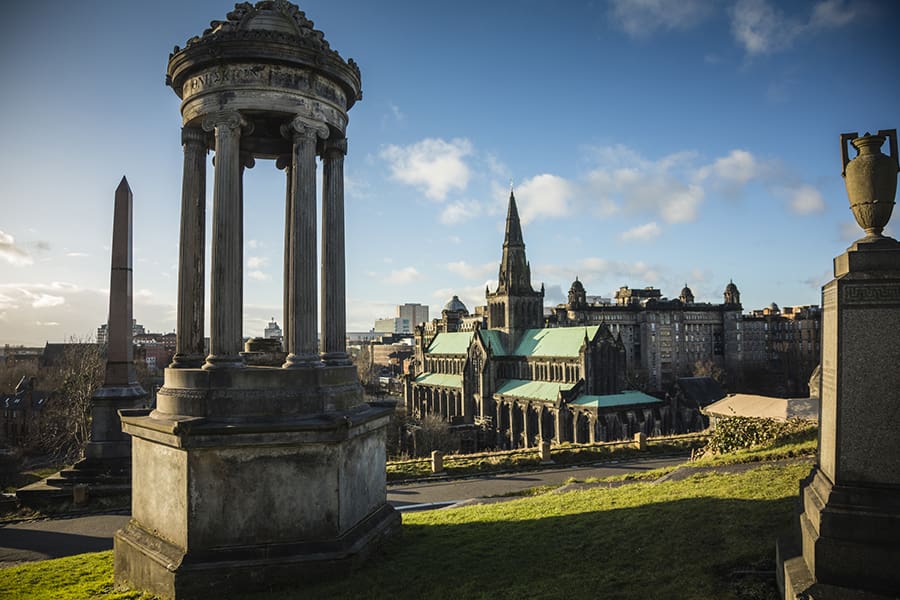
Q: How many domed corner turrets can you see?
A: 3